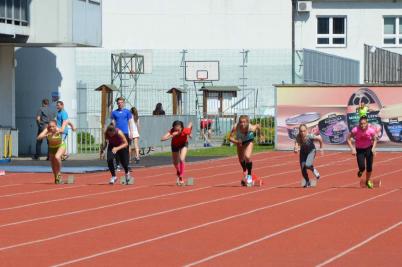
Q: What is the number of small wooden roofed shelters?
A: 3